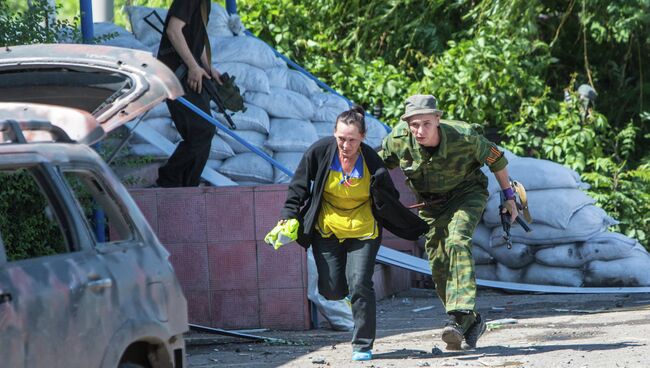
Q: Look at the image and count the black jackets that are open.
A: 1